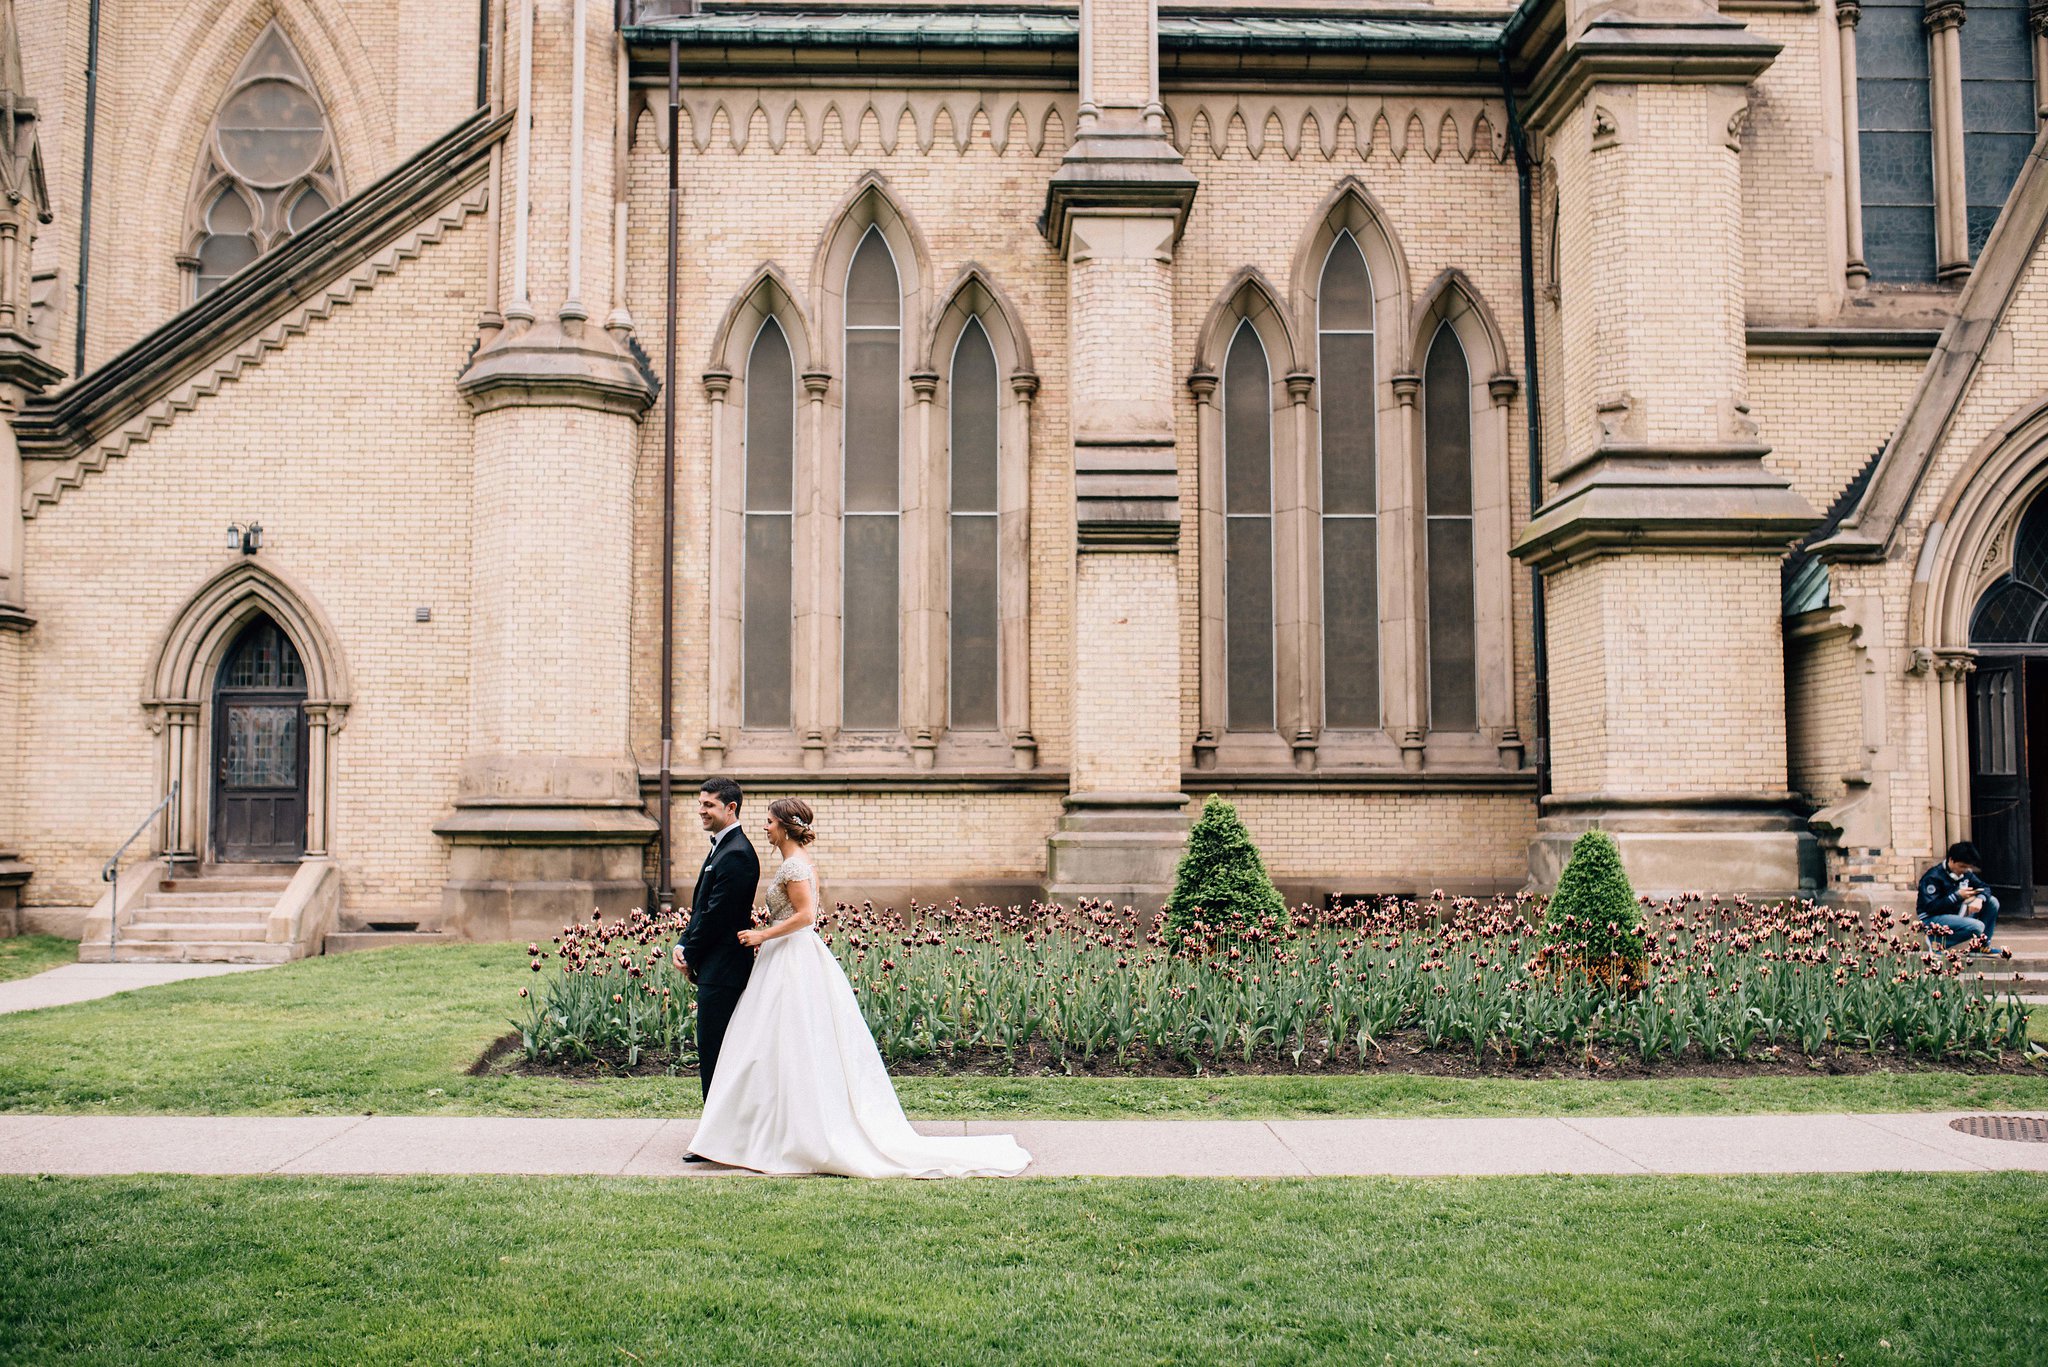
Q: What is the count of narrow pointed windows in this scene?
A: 6